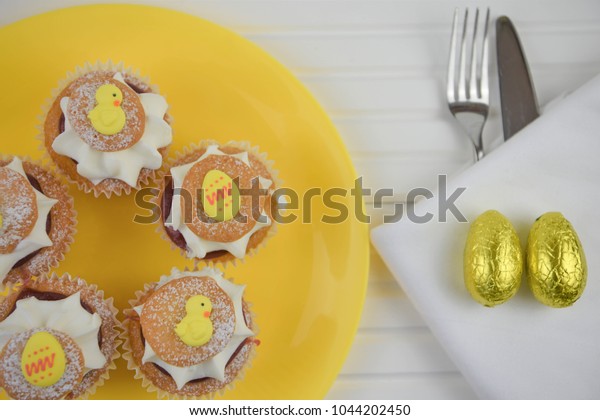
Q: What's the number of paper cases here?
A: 5